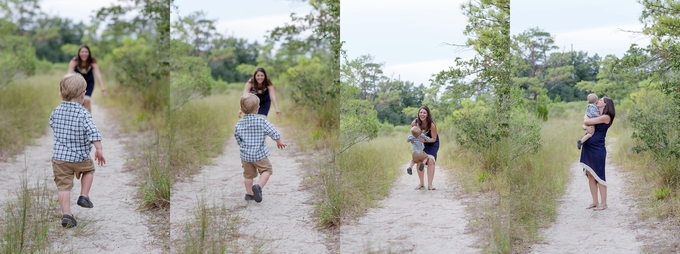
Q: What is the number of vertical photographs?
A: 4